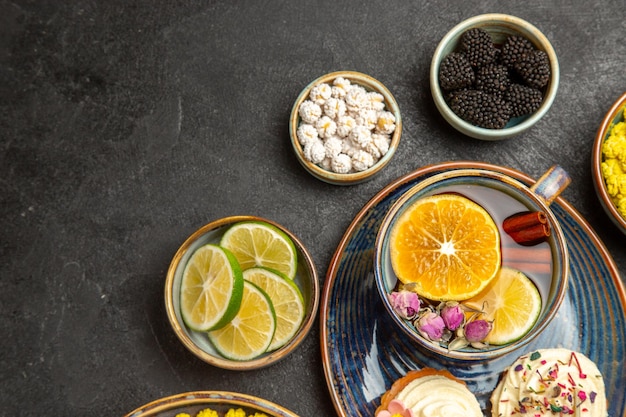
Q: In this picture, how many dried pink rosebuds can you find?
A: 4